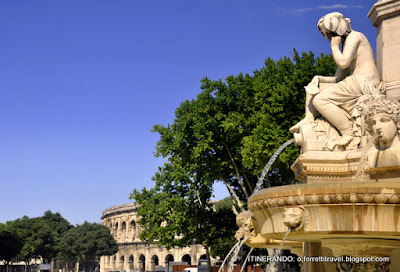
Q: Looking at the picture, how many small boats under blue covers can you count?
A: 0